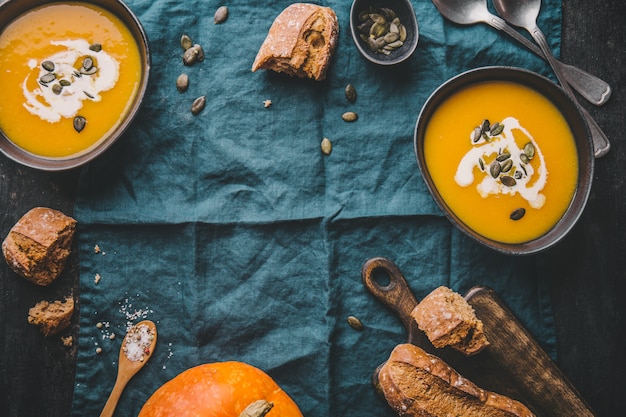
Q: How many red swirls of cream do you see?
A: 0